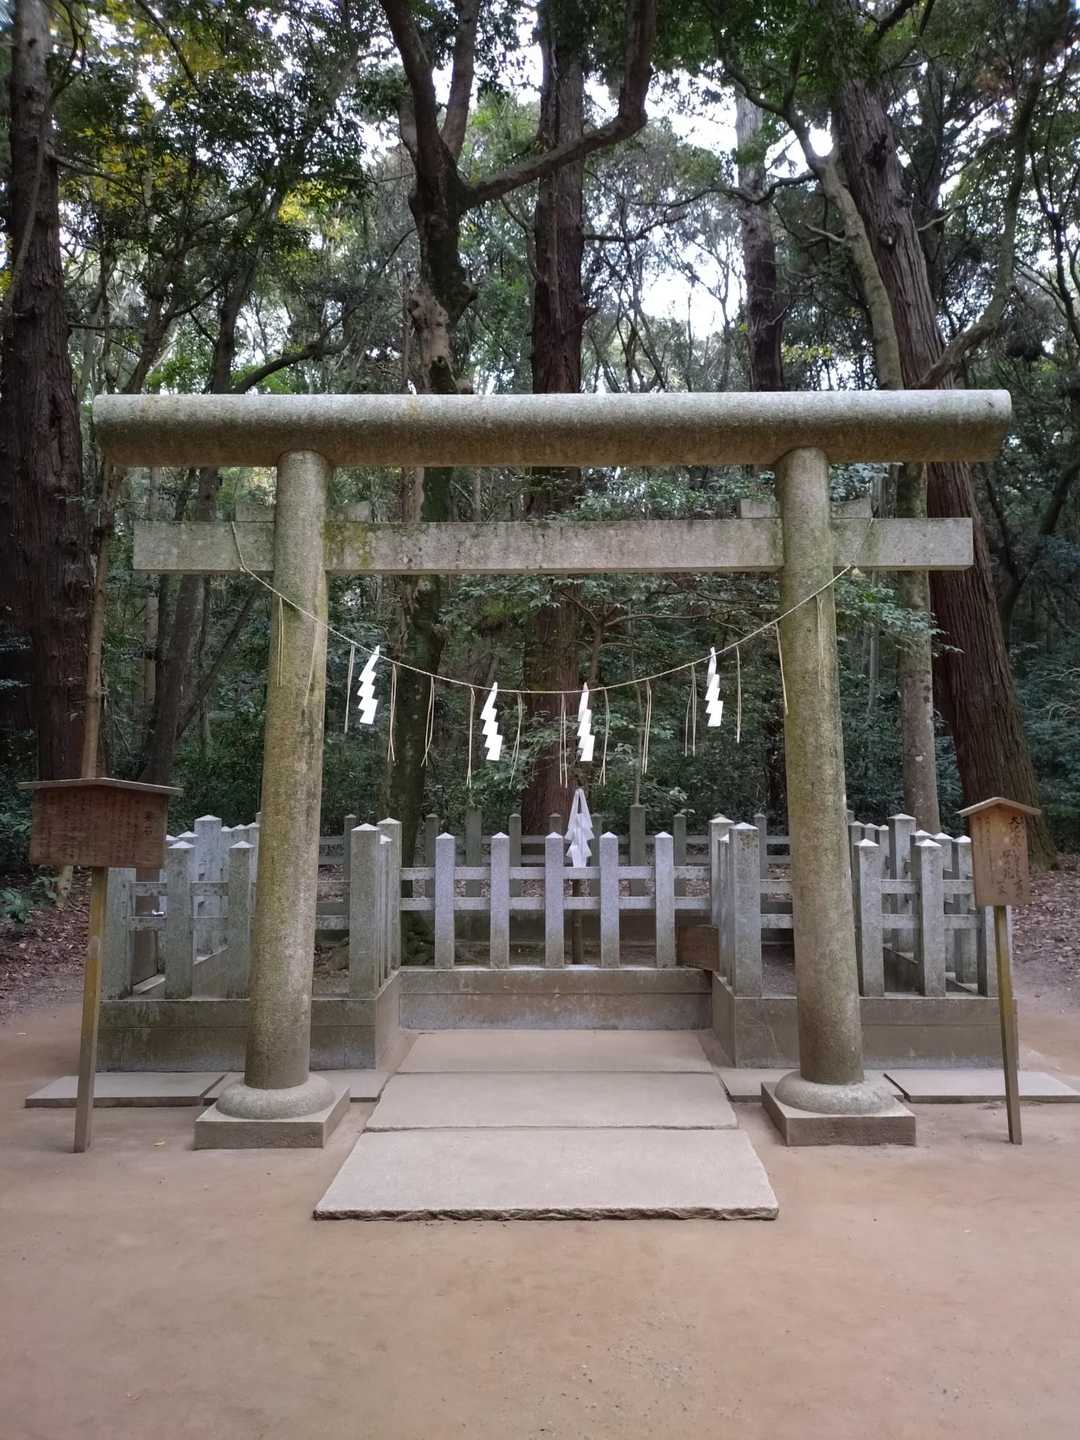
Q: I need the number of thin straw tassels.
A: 14